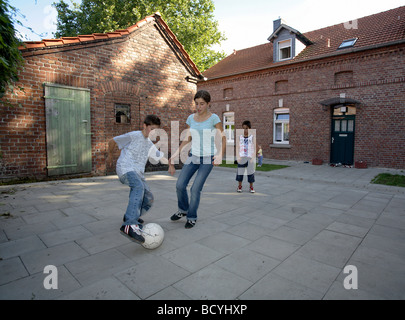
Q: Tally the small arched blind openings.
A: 3